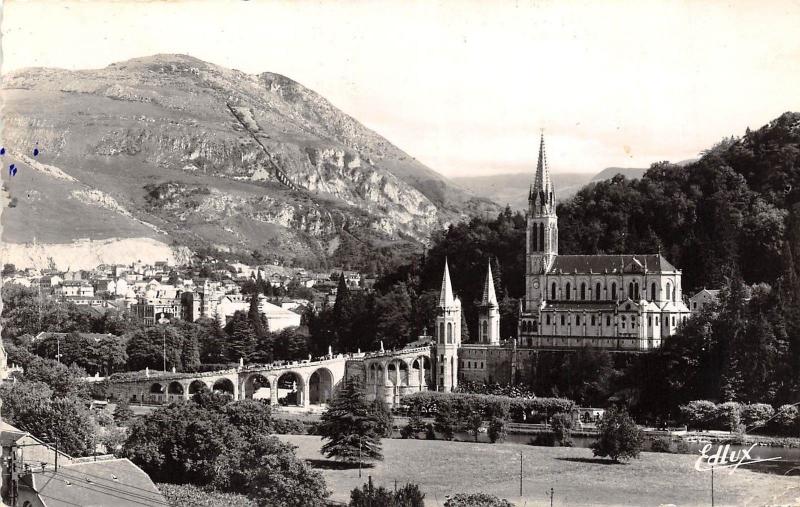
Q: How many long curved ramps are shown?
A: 1